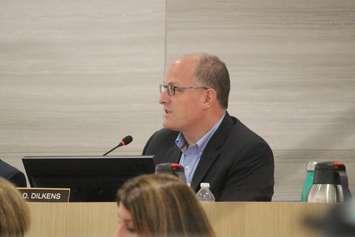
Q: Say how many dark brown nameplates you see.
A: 1